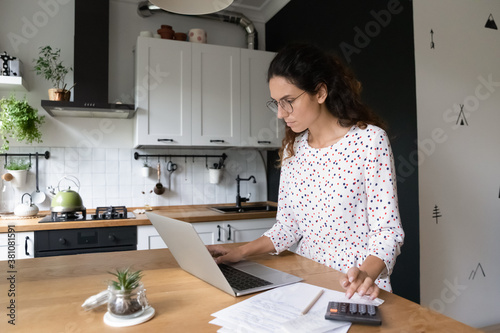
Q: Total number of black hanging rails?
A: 2